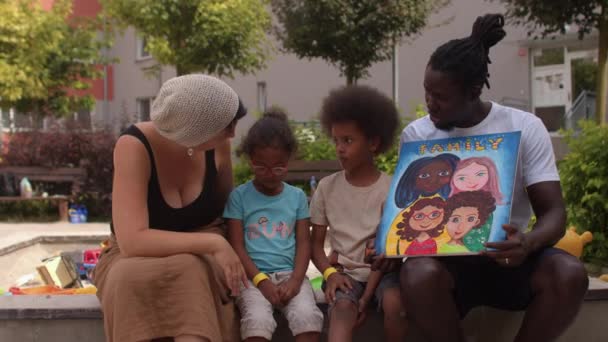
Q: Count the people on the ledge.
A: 4